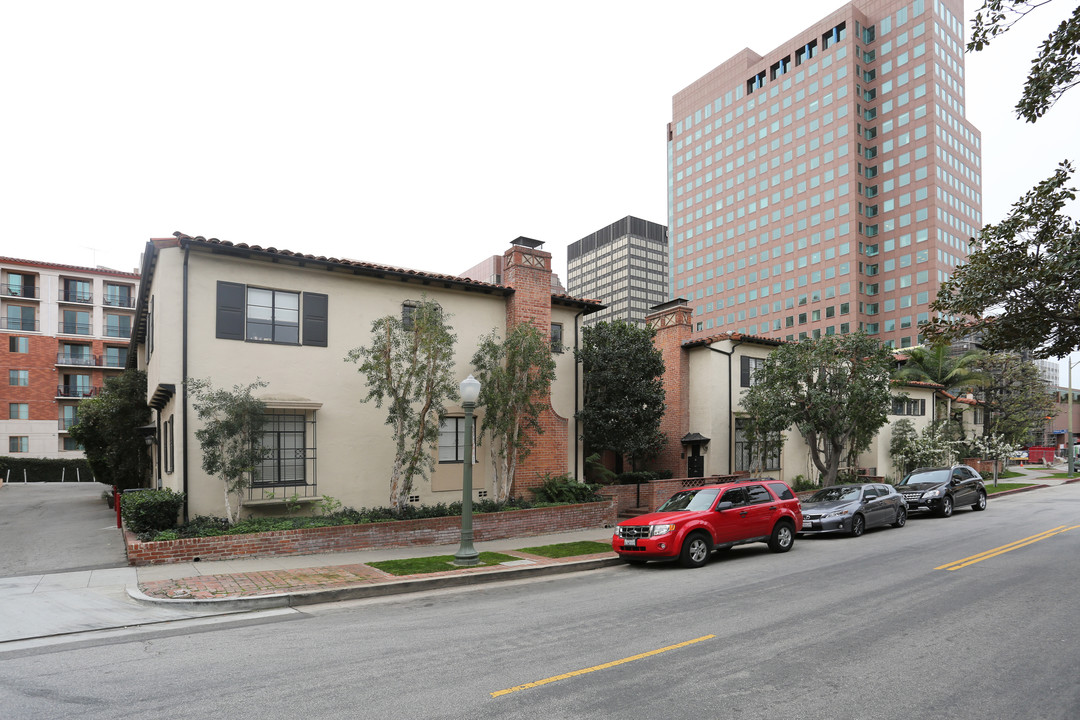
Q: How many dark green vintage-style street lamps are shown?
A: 1